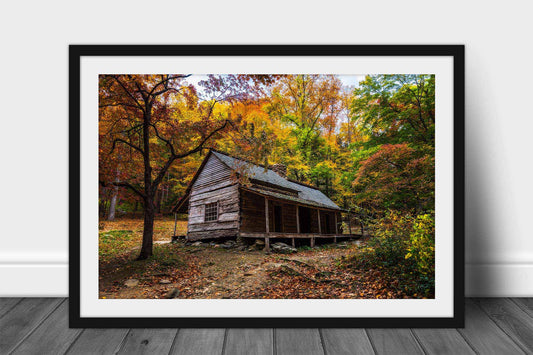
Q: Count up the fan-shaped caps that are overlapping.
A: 0